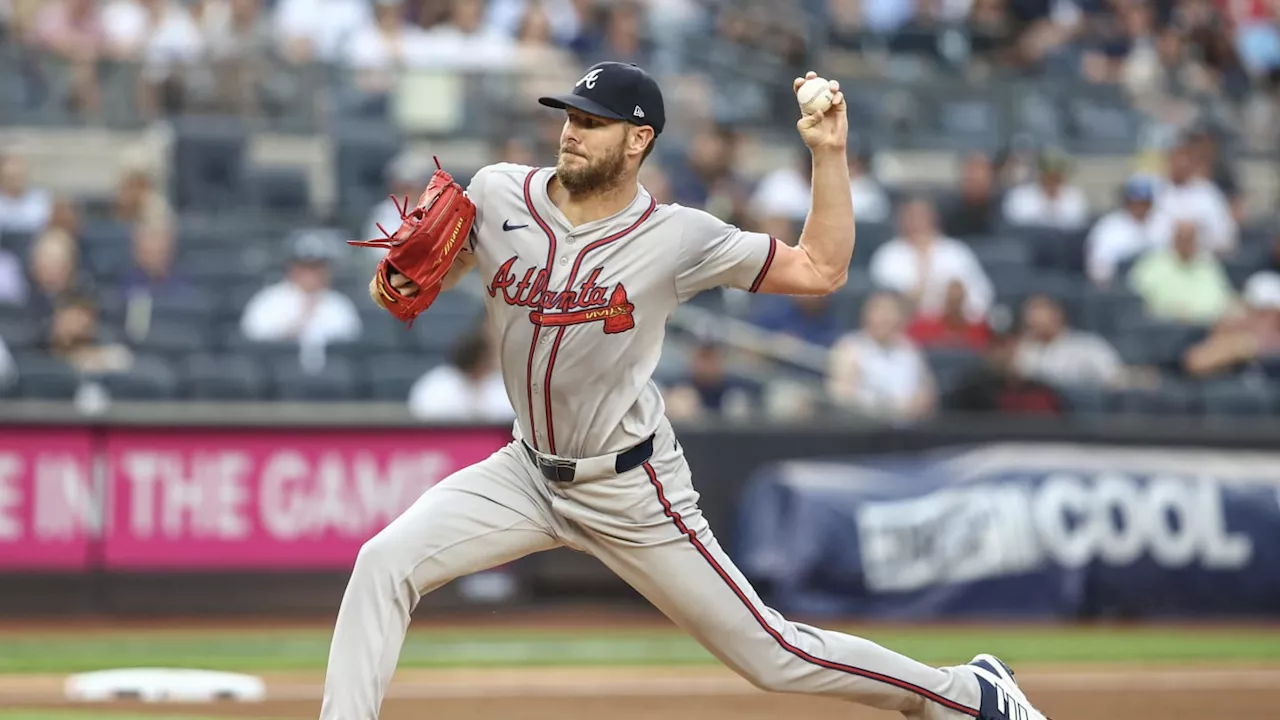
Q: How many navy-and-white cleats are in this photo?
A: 1